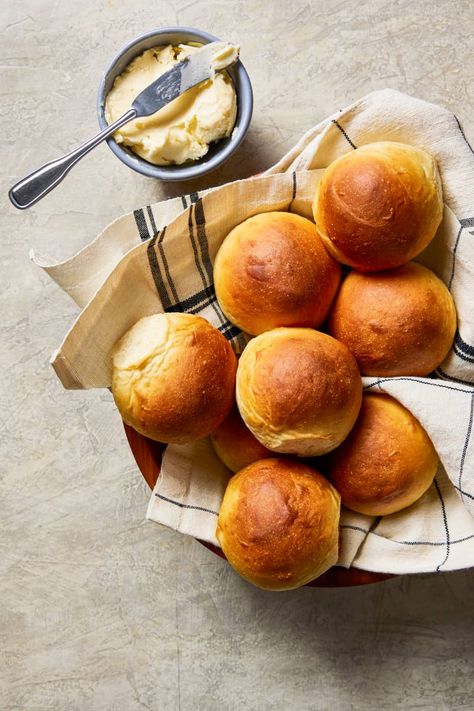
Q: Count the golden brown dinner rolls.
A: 8